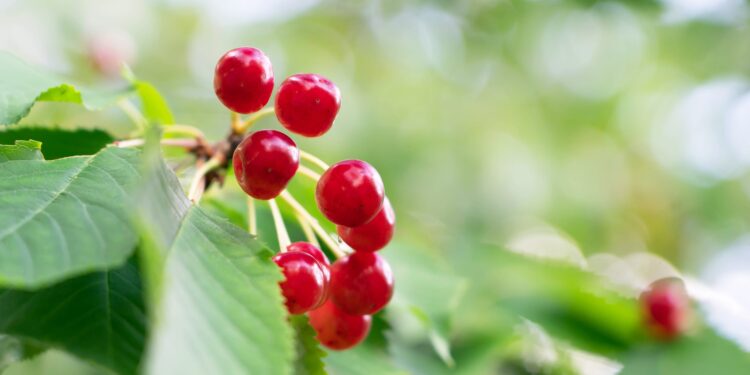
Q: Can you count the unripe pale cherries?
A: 0